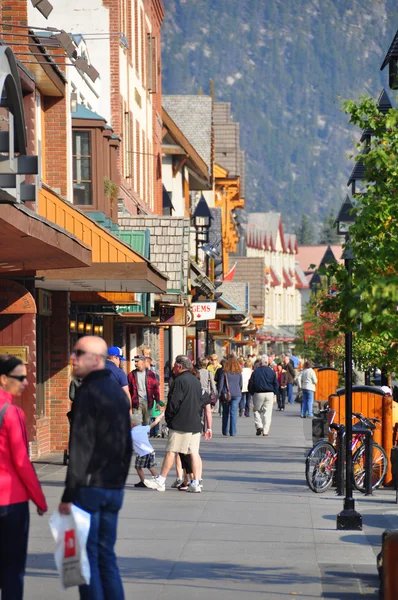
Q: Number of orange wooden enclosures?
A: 2